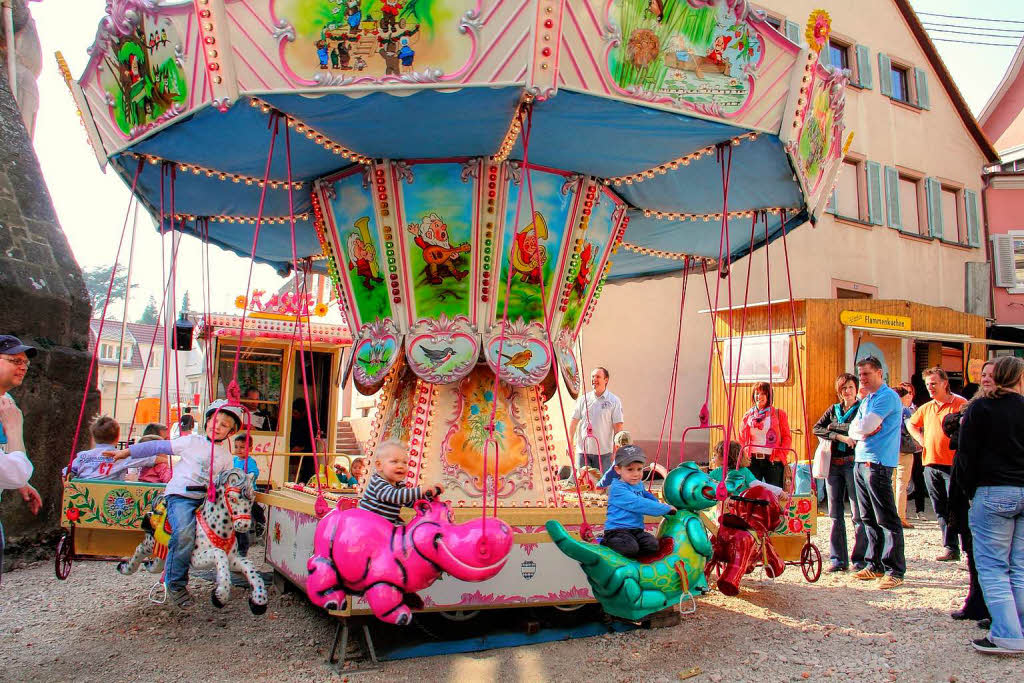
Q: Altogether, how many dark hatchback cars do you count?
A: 0